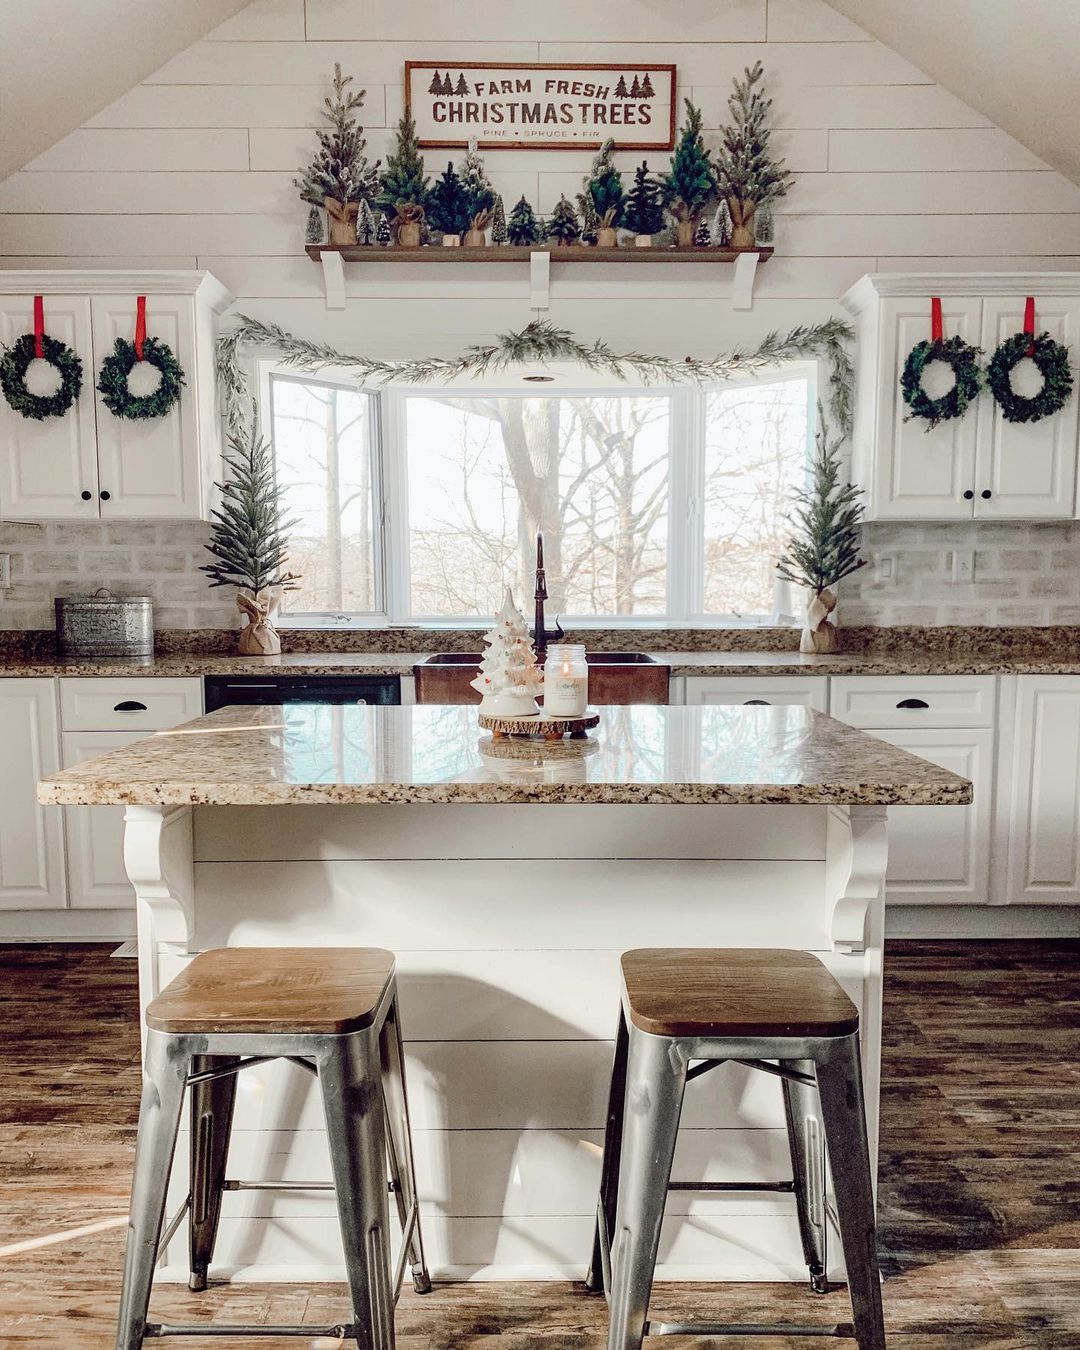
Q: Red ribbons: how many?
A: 4